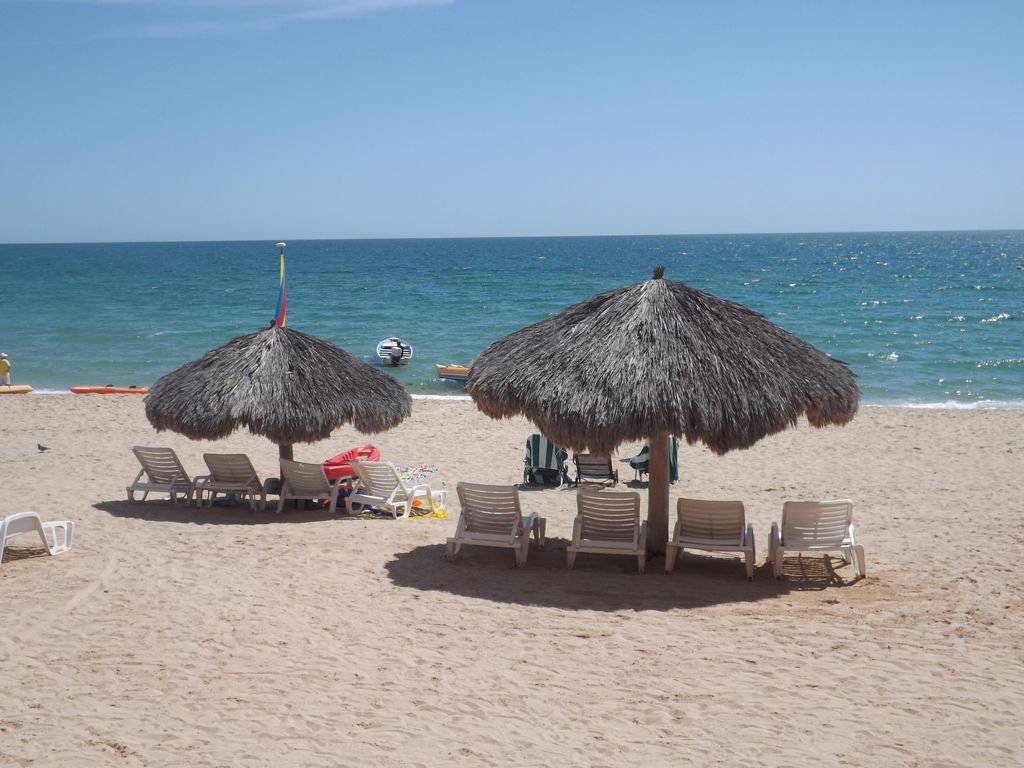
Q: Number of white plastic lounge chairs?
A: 9